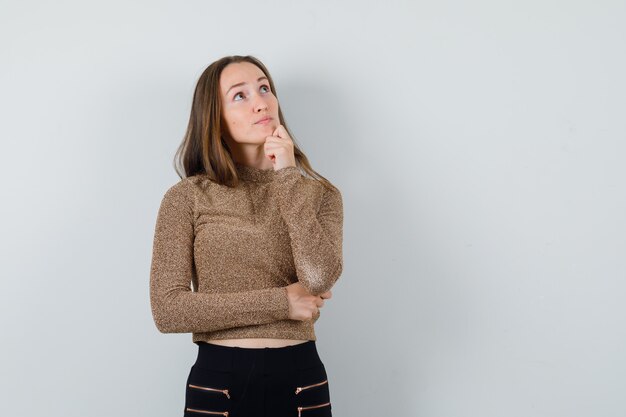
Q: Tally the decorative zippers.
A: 4